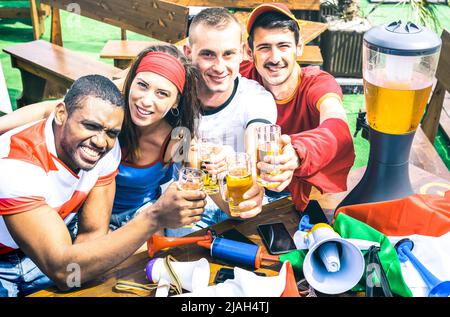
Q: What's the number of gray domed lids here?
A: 1